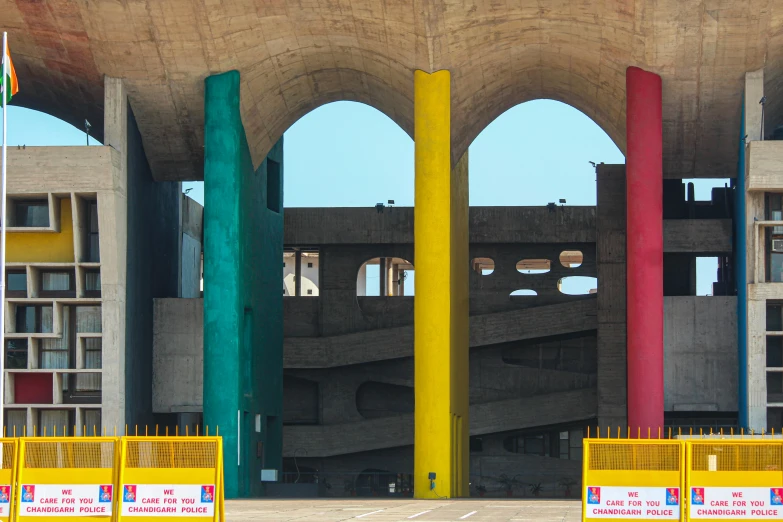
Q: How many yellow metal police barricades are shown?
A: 5